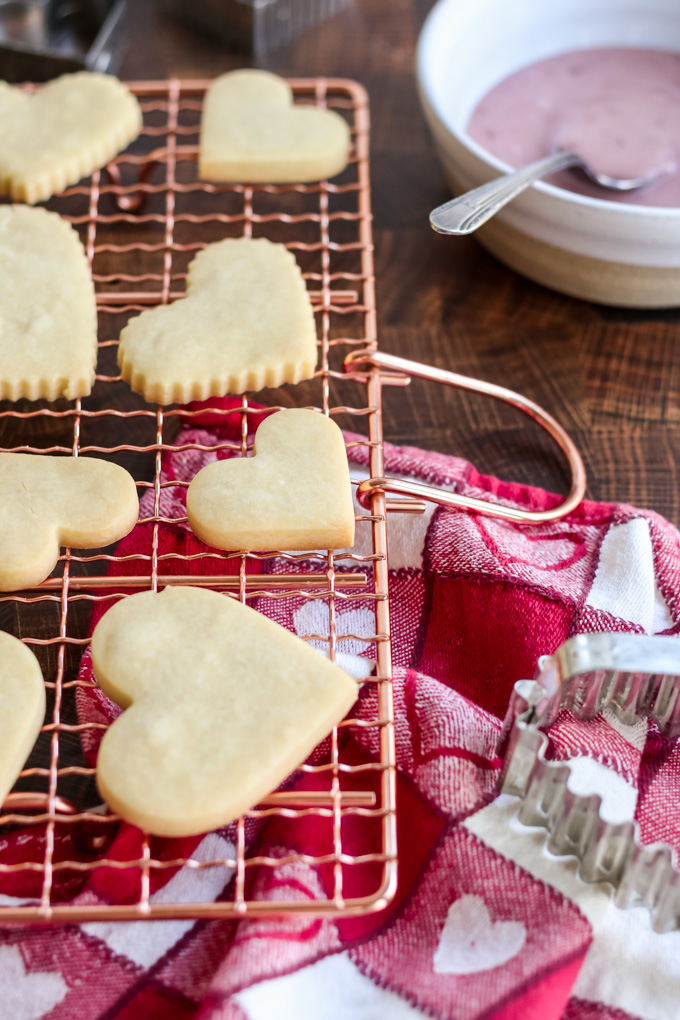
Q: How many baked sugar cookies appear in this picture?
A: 8